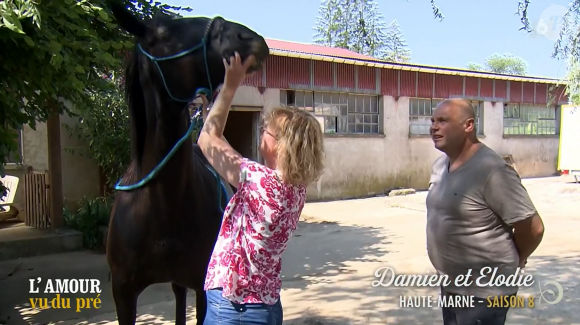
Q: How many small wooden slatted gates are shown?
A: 1